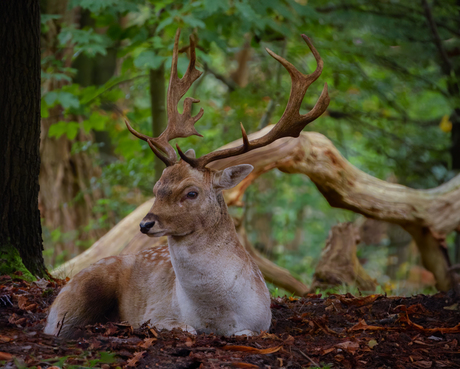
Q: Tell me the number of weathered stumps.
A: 1